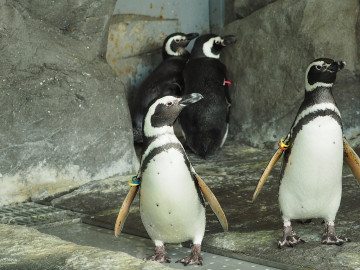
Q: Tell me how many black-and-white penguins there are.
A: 4